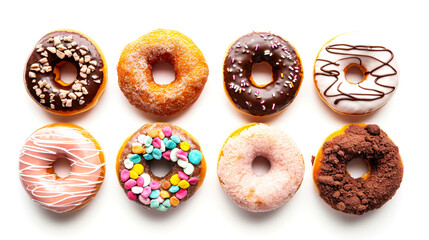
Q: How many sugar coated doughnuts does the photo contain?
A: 2